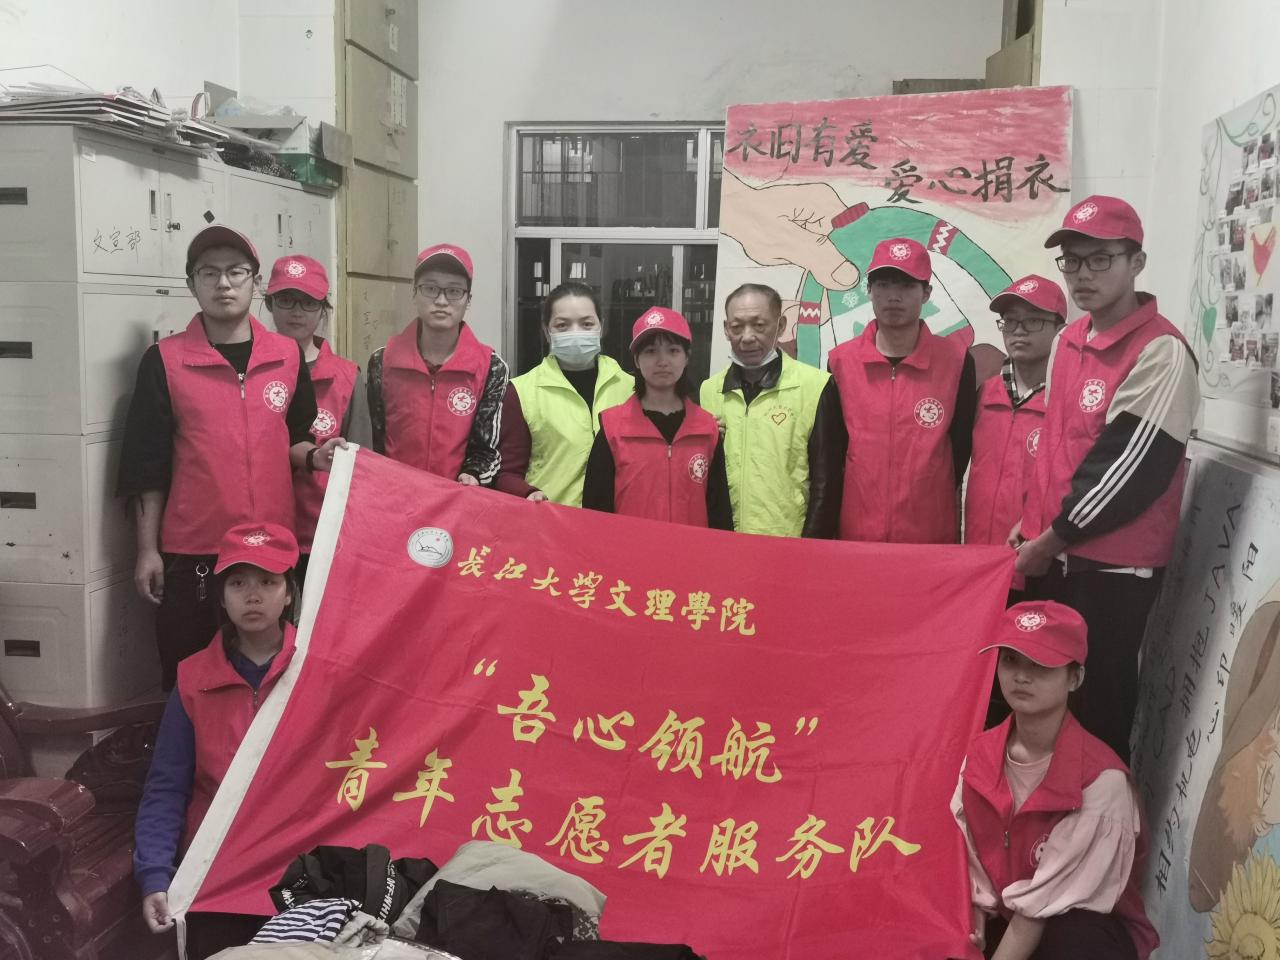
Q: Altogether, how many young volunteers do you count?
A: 9